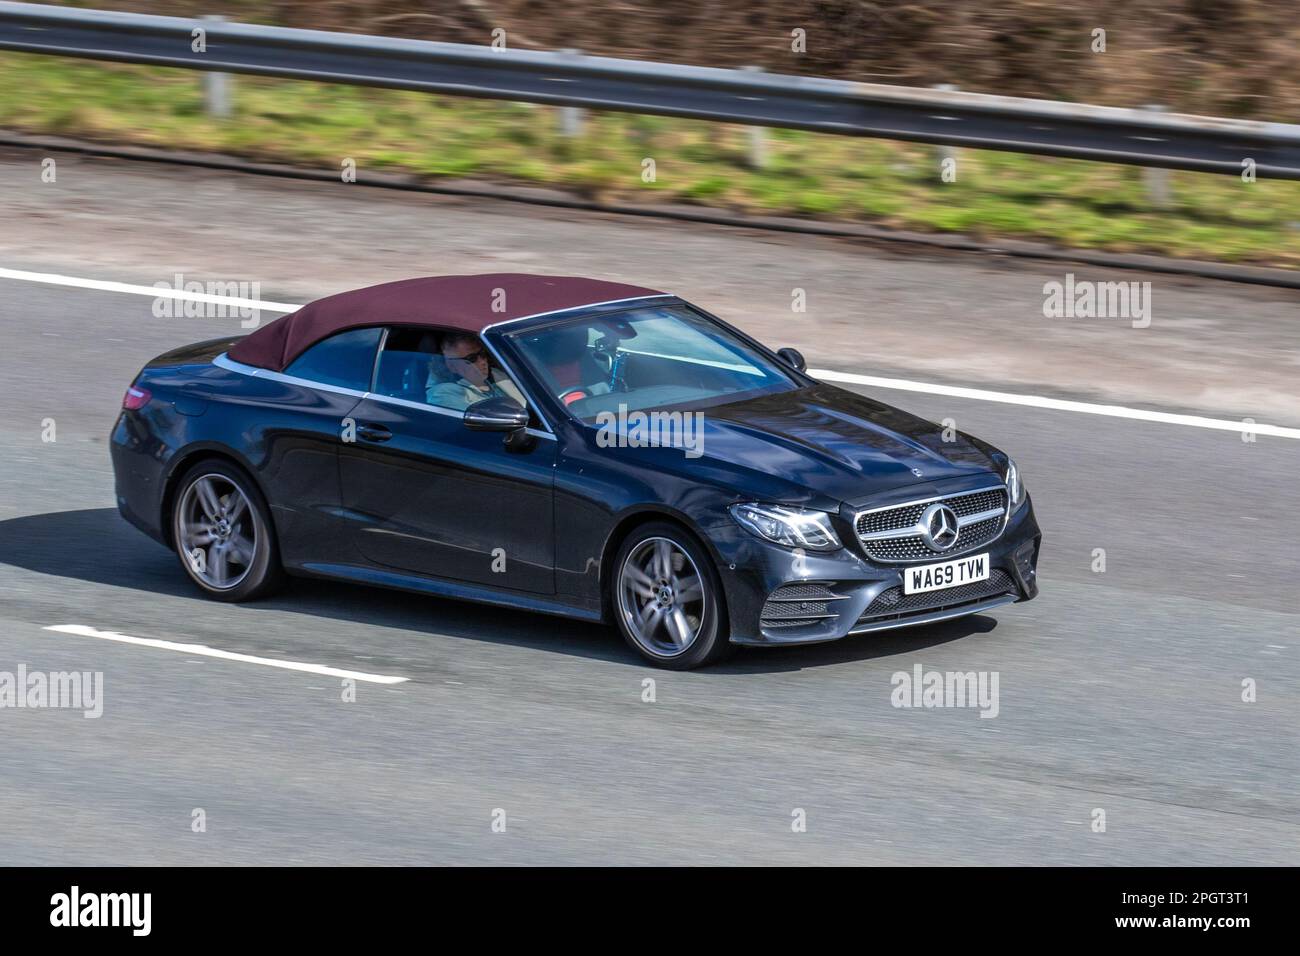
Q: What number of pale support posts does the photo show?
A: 5